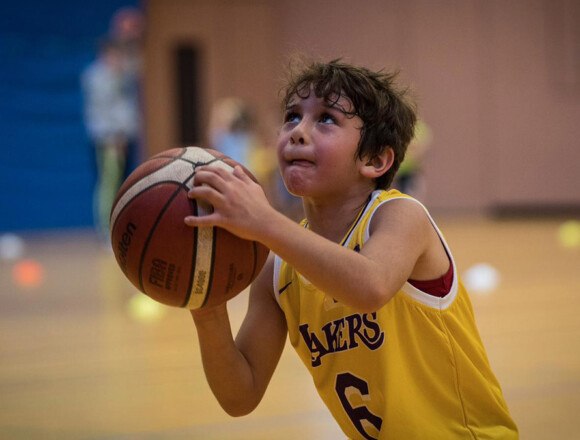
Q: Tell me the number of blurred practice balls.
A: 5